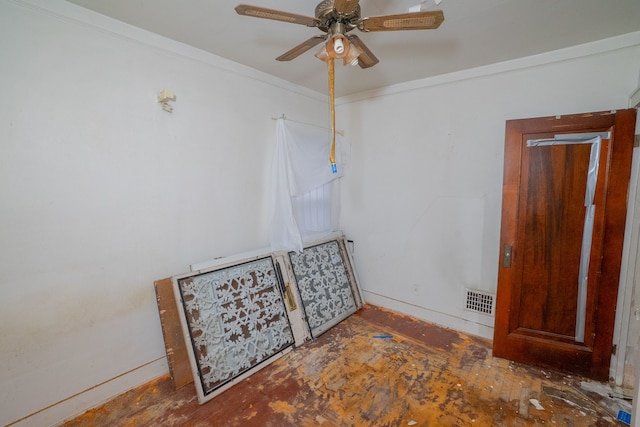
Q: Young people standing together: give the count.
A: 0